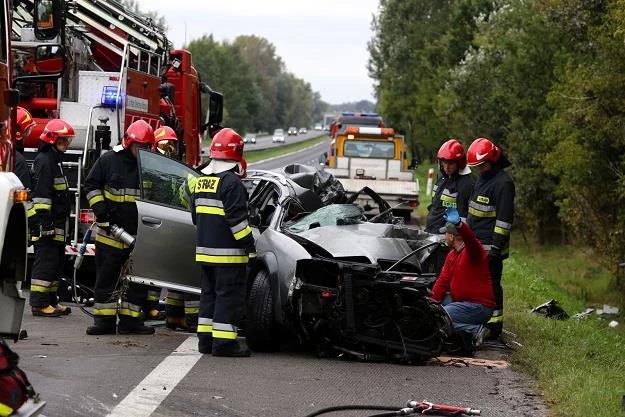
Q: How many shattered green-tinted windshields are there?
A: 1